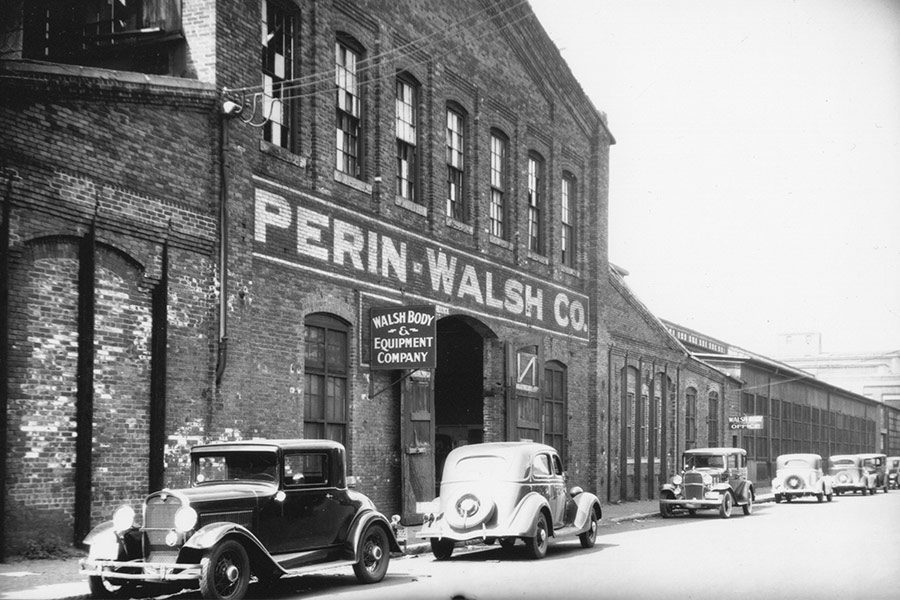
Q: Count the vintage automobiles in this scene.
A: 7